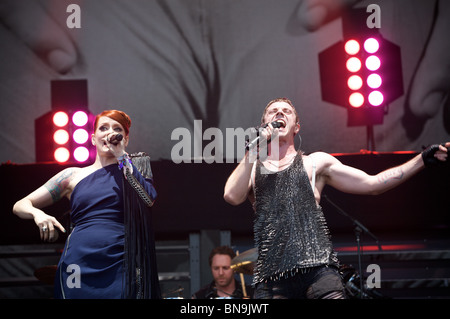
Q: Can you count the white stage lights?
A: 14